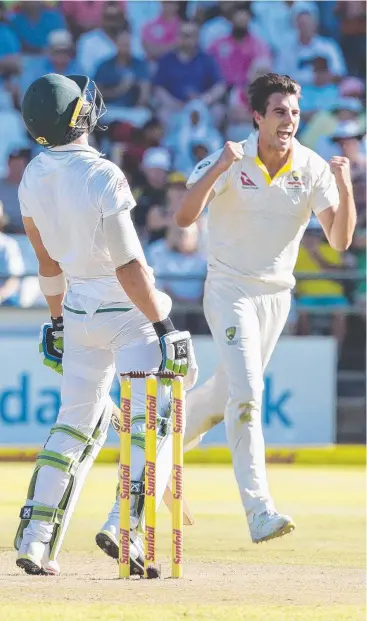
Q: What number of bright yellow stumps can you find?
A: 3